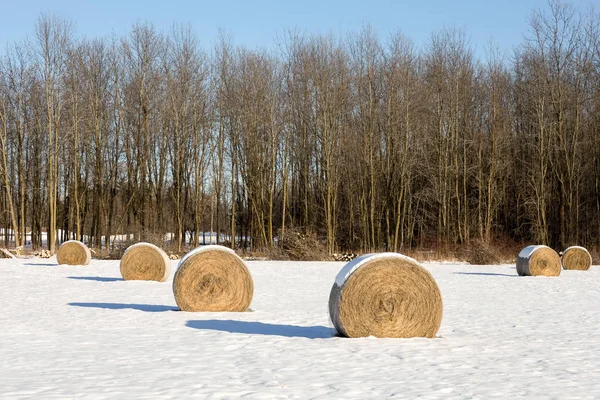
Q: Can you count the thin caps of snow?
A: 6